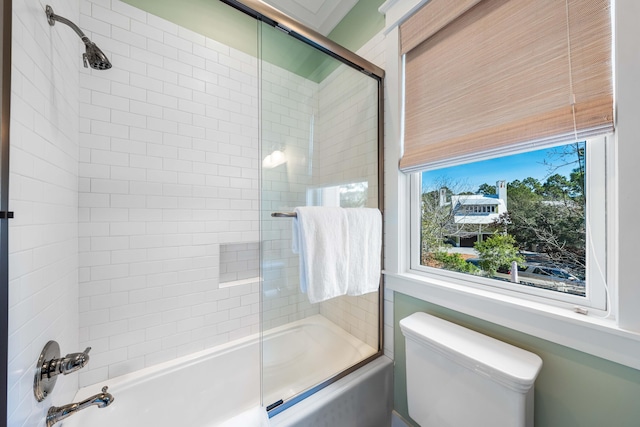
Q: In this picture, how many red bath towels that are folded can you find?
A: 0